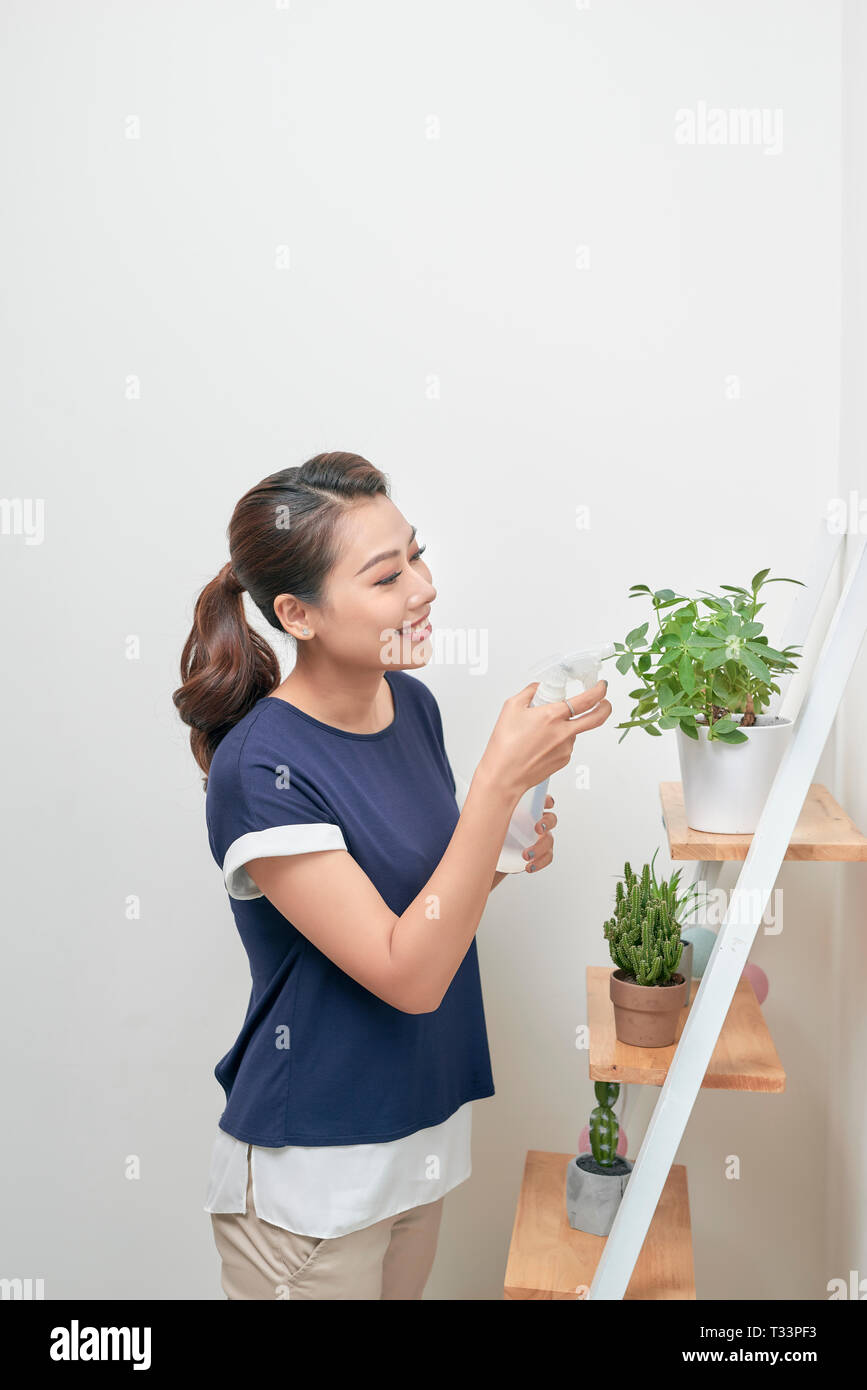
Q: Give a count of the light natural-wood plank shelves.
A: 3